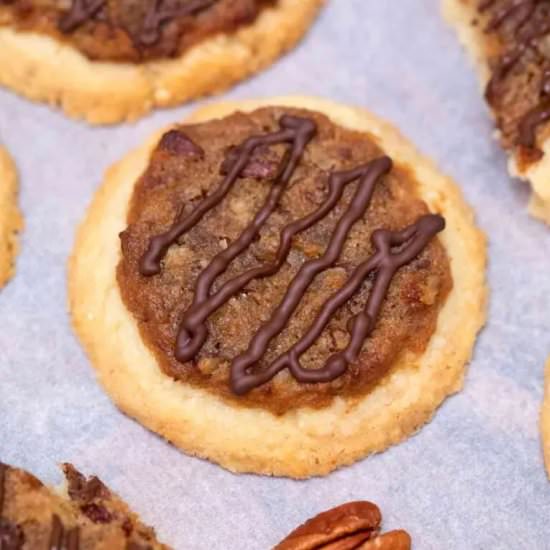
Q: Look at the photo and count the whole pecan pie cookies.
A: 1